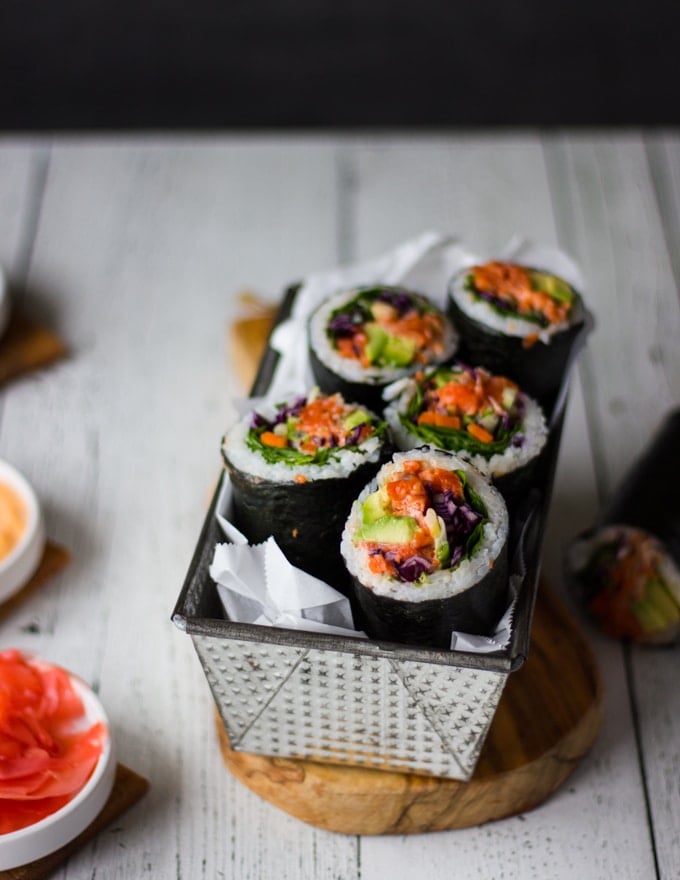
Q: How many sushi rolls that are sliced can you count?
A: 6